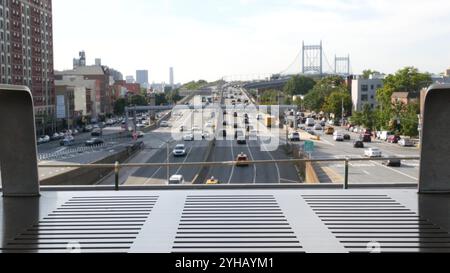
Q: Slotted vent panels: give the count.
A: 3